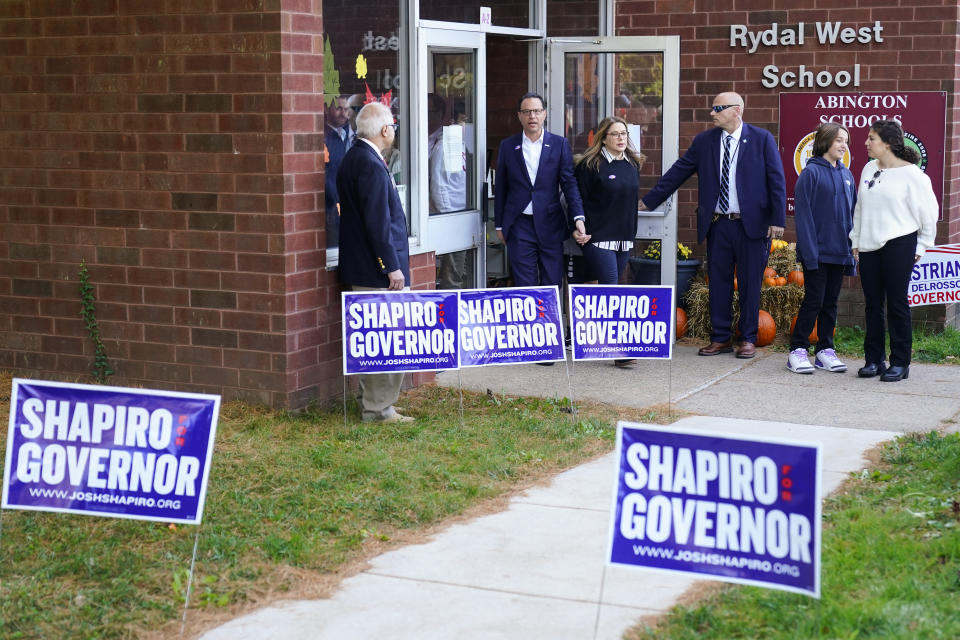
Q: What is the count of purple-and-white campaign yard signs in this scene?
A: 5